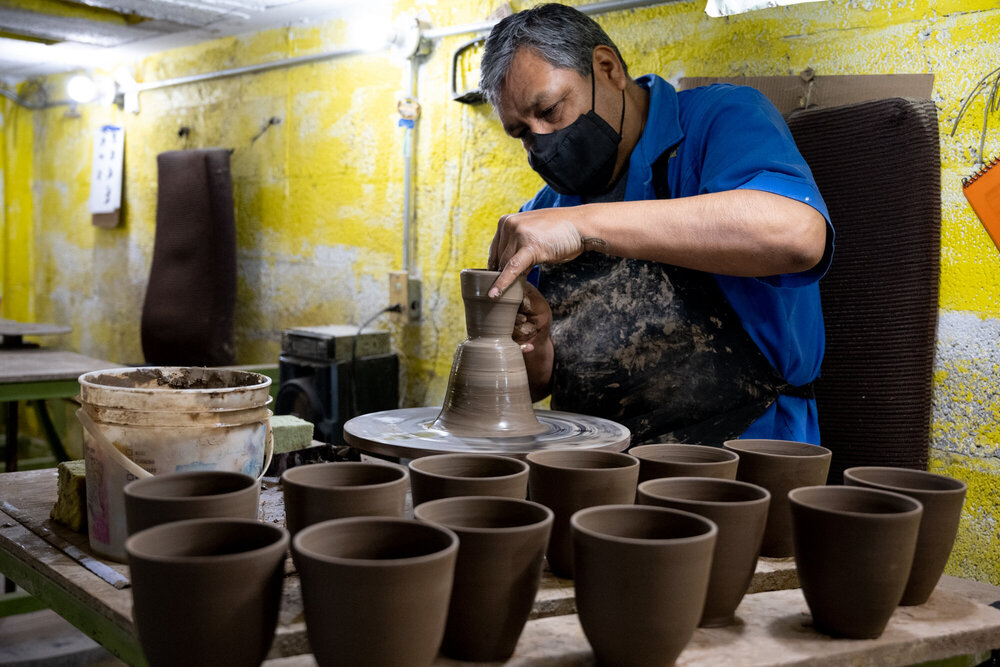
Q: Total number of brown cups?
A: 13